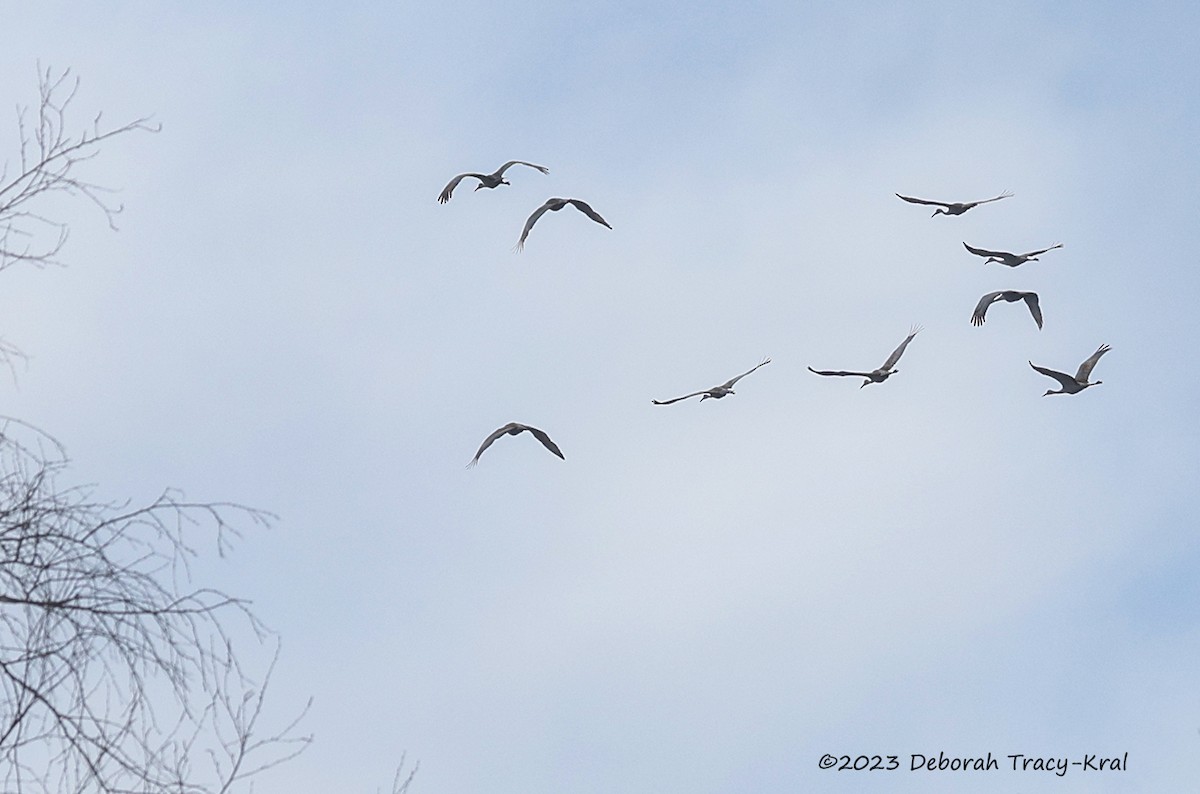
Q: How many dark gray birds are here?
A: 9